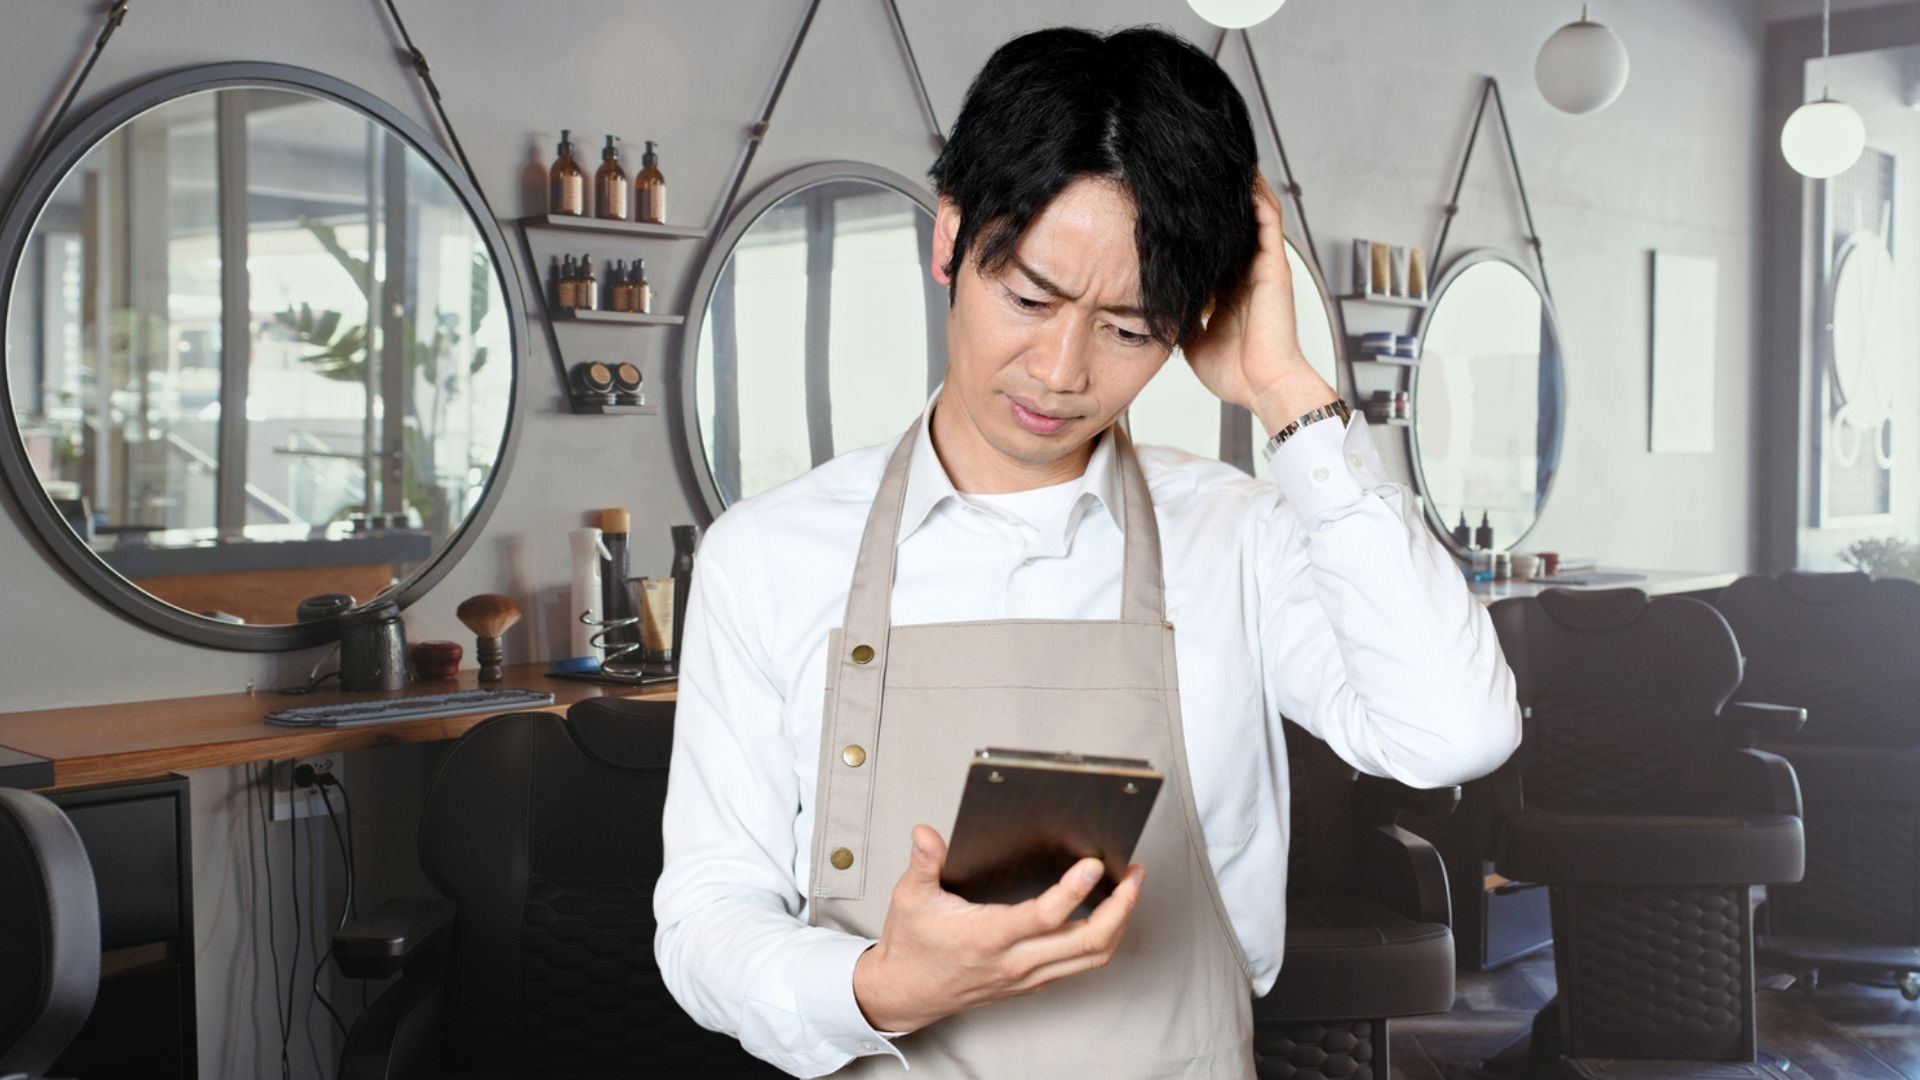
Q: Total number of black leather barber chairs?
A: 5